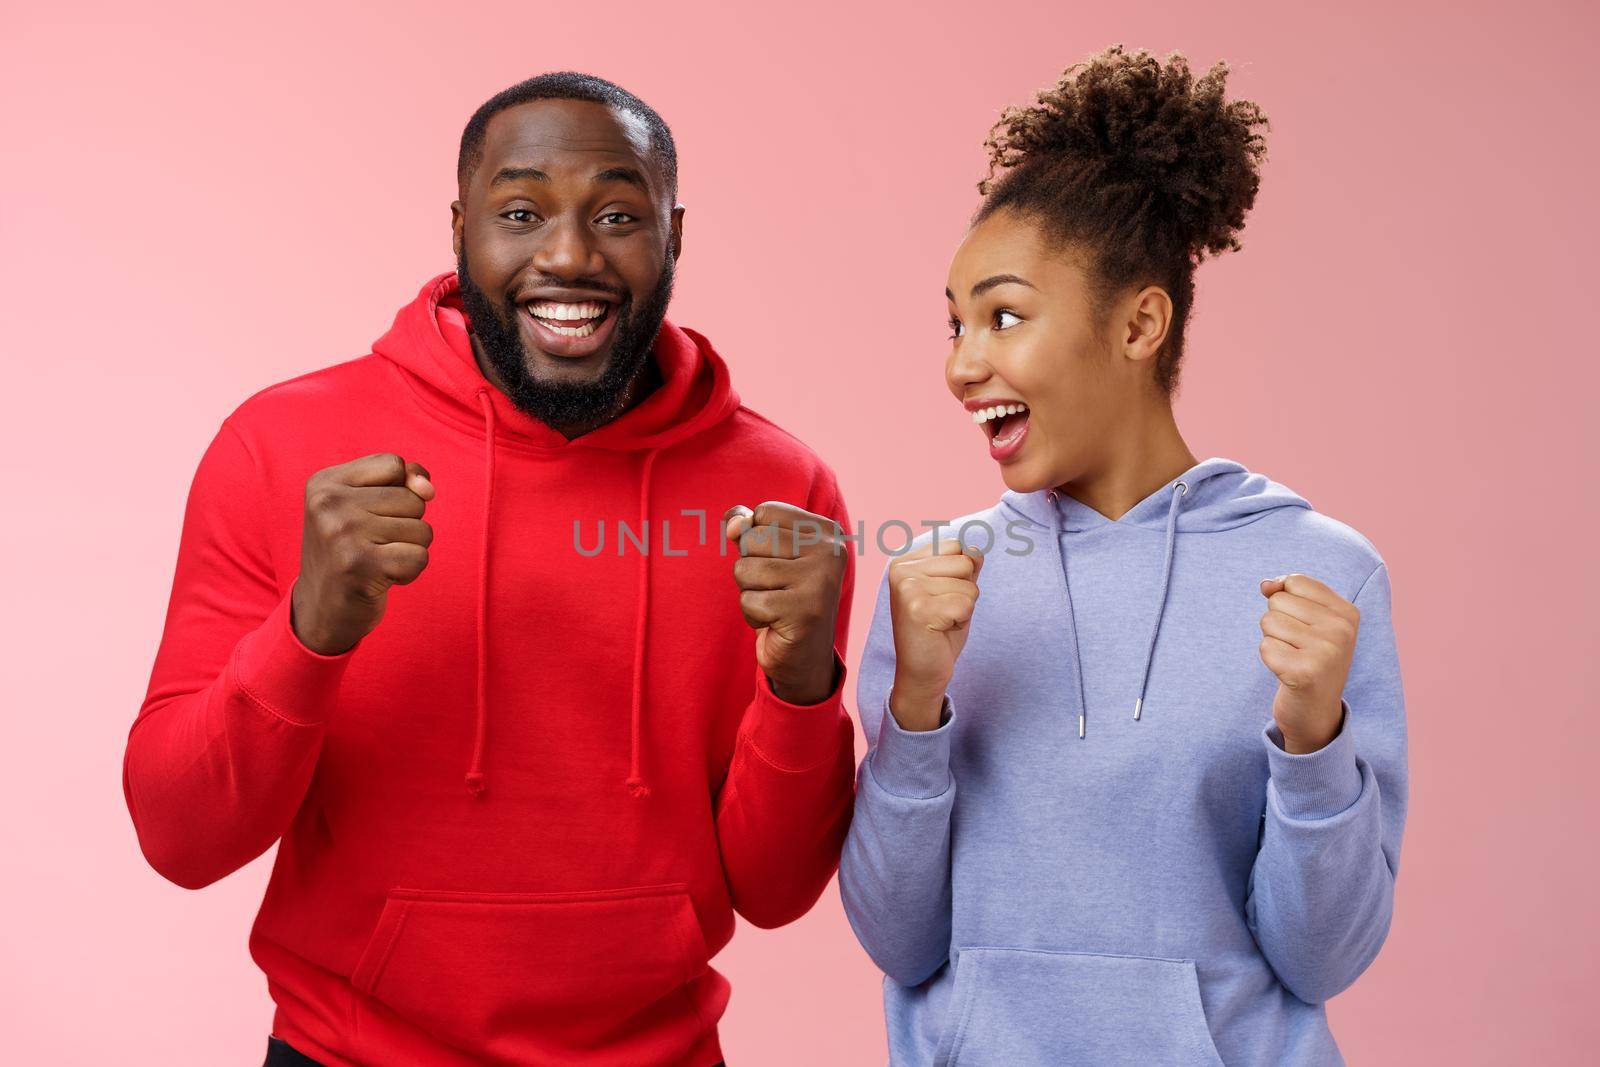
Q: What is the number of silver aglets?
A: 2